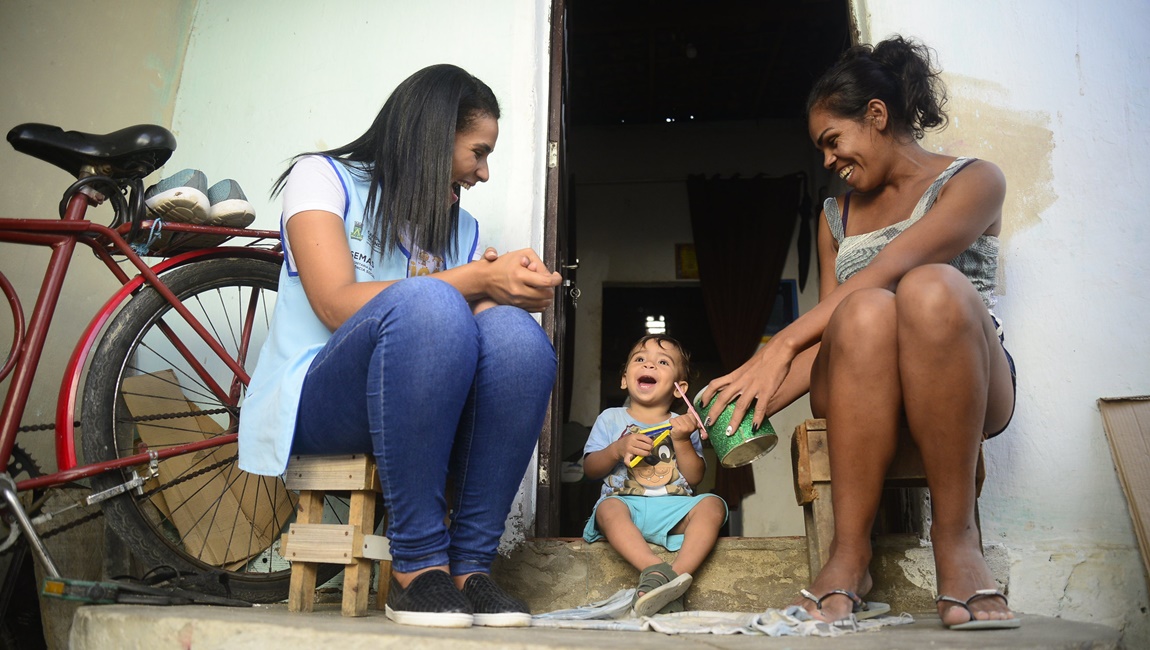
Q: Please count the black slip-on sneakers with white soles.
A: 2